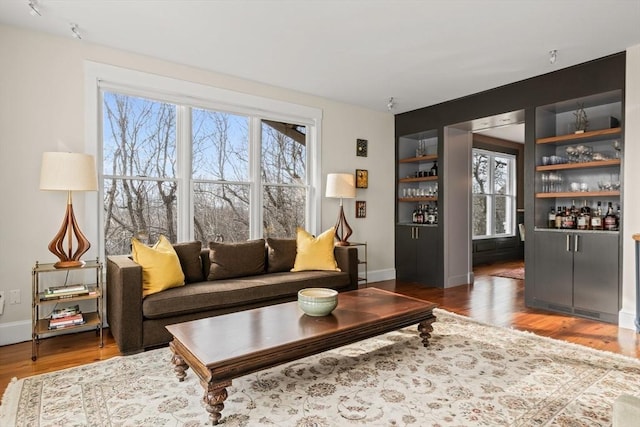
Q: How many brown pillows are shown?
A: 3